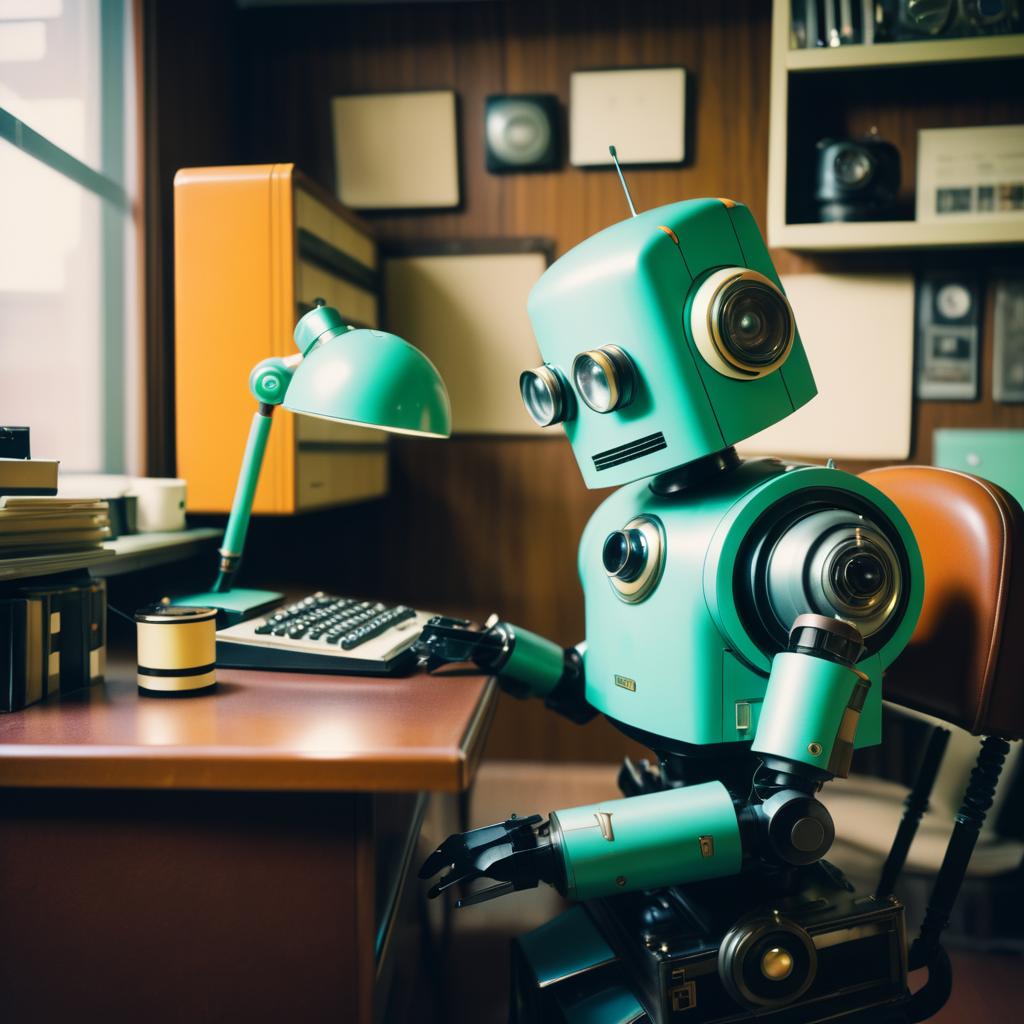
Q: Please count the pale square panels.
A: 4